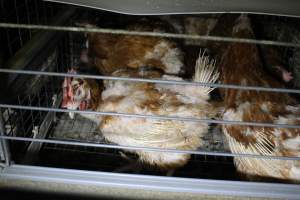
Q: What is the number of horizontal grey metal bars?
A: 4